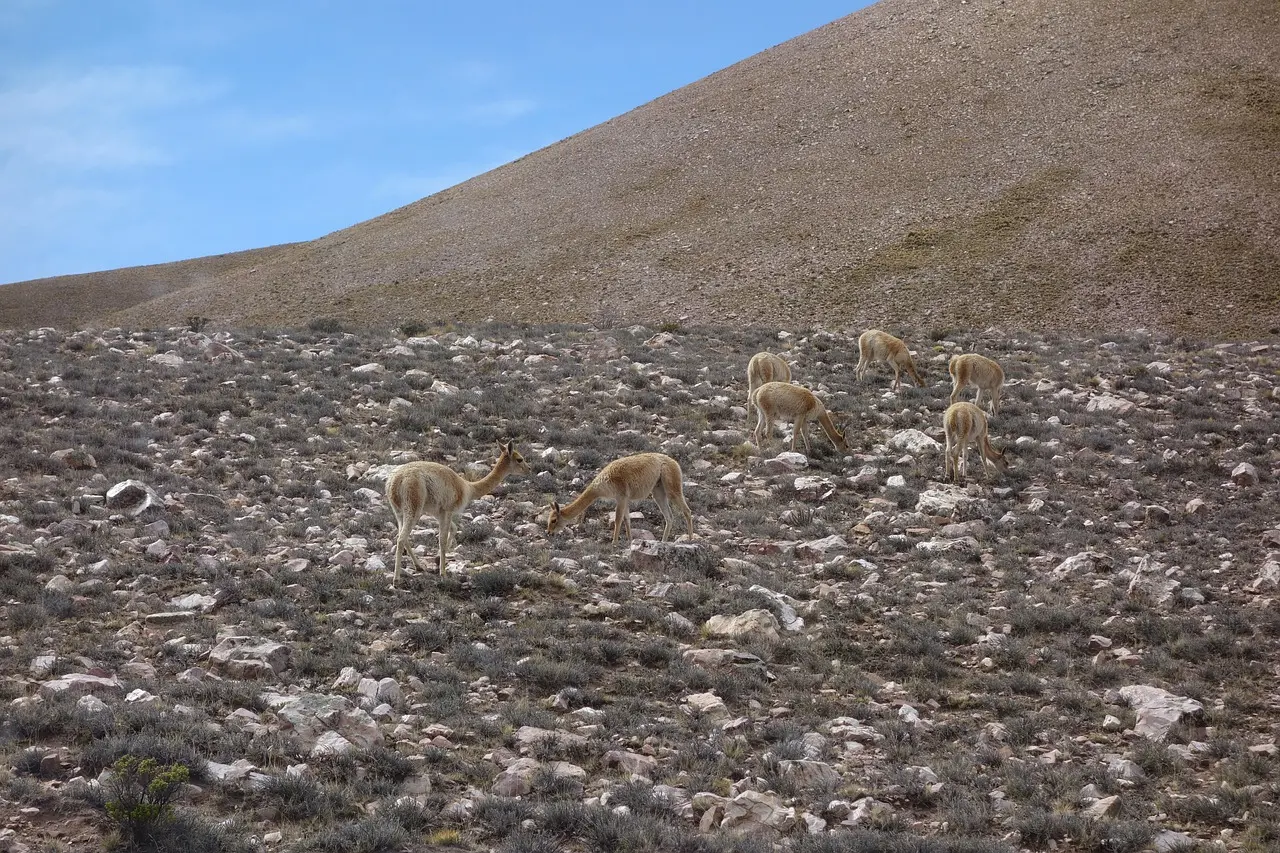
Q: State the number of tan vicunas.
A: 7